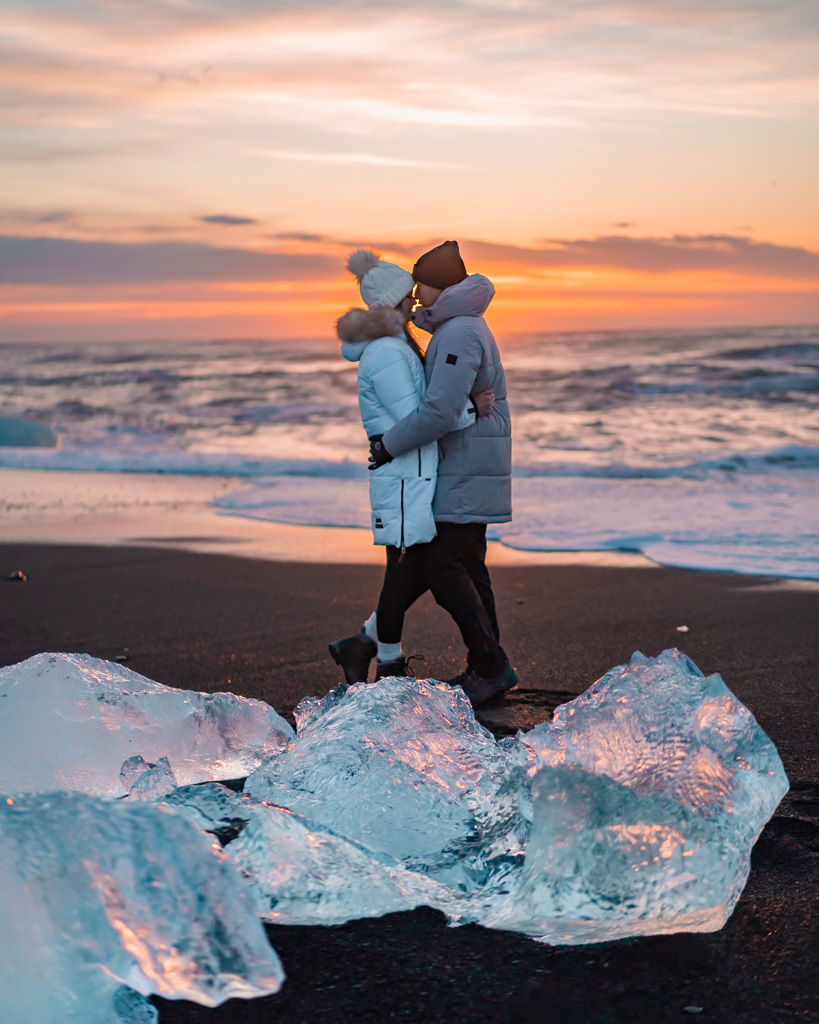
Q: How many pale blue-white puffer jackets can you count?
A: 1